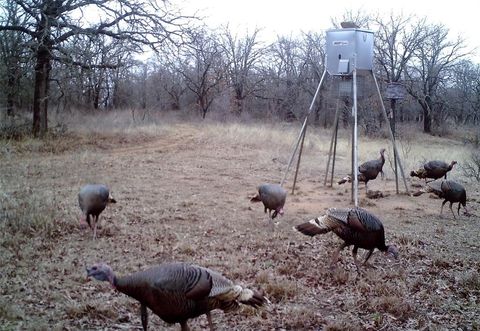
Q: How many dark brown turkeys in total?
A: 7